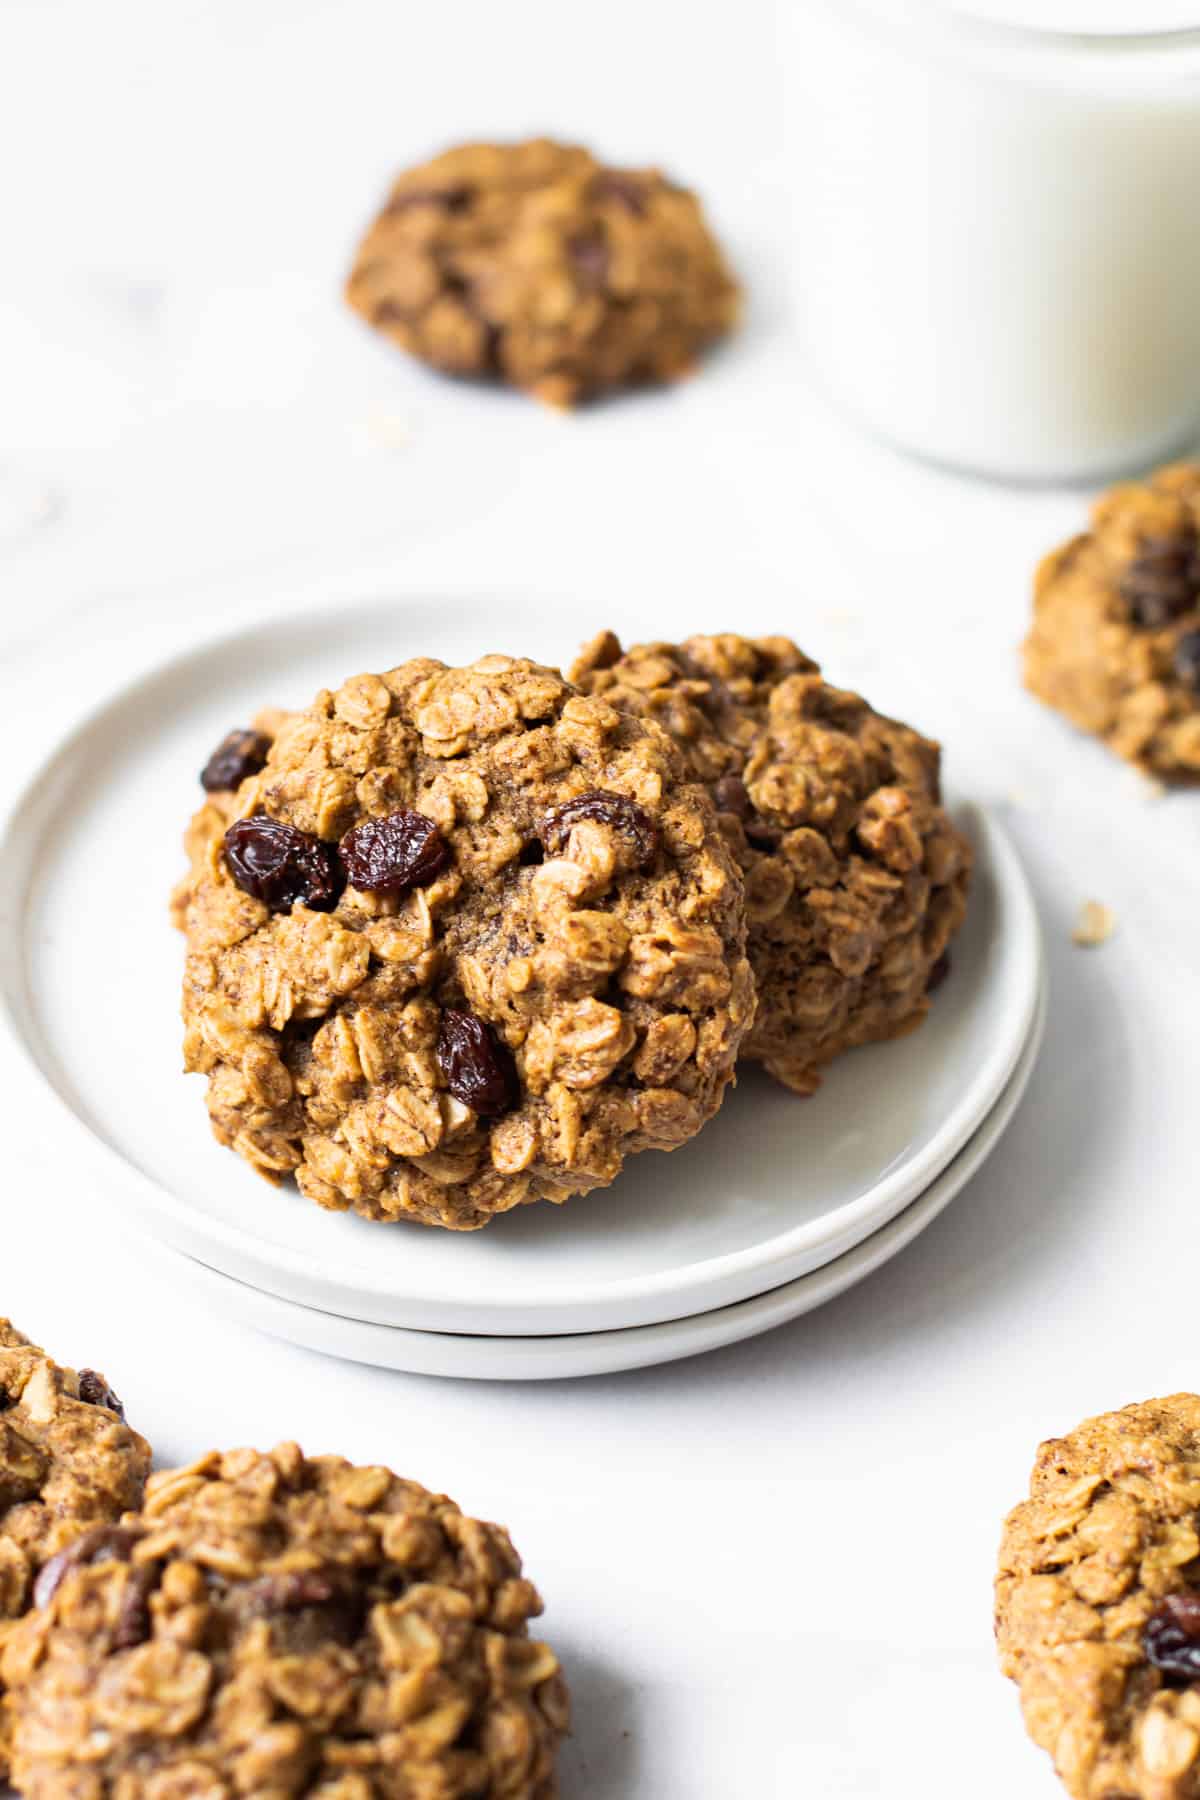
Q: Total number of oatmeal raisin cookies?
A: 7